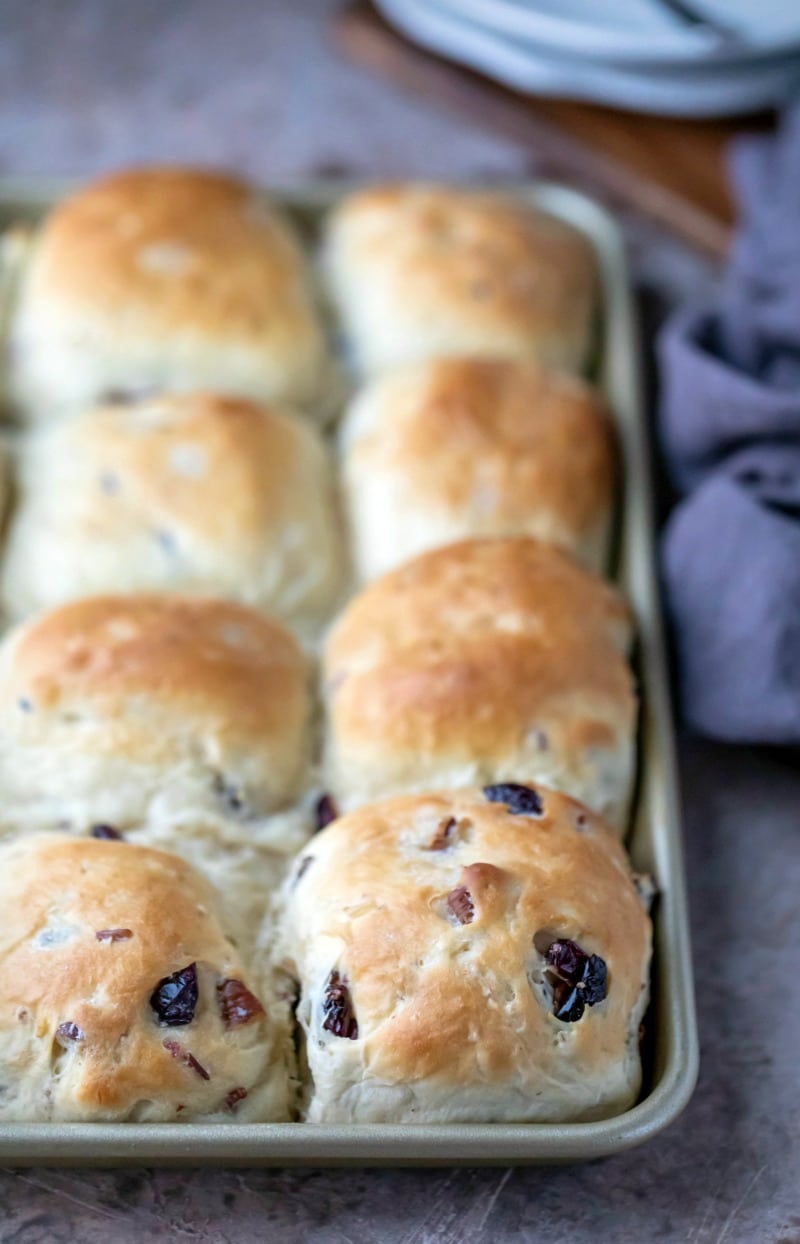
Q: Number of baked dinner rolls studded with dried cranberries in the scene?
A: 8